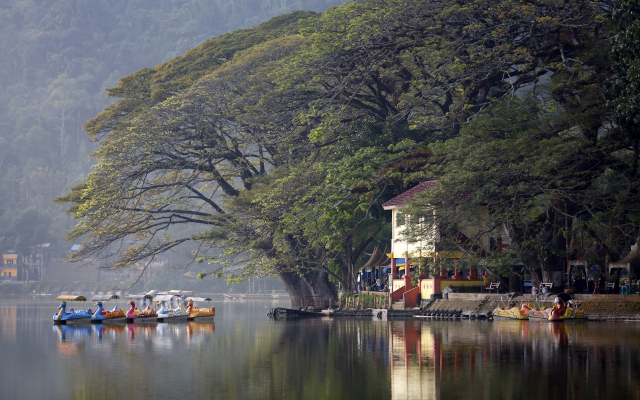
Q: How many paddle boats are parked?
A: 8